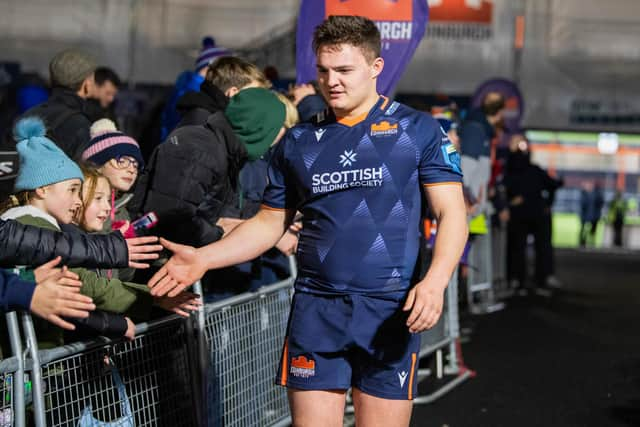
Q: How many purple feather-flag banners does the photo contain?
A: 2